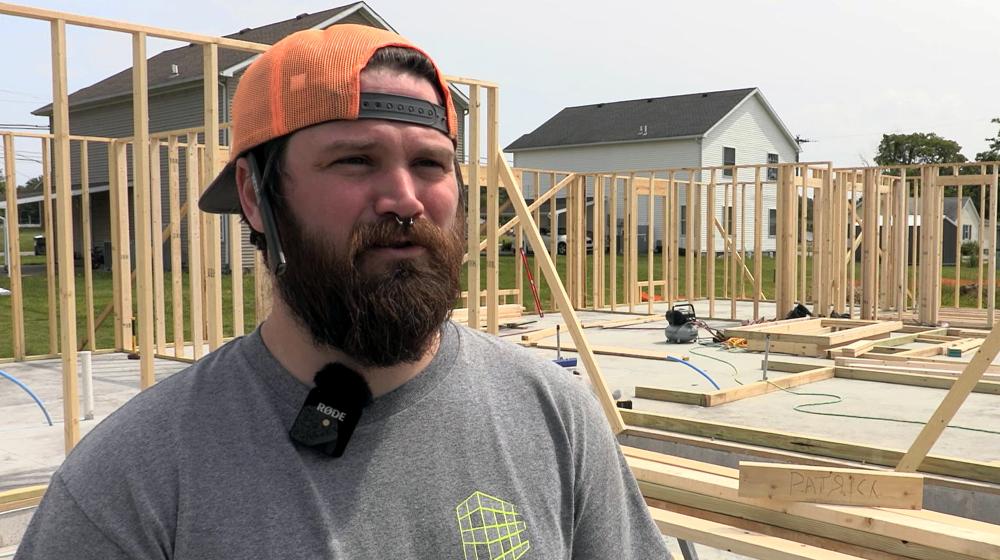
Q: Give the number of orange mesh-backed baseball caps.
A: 1